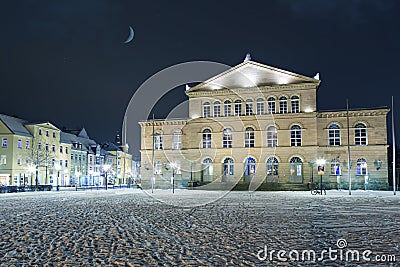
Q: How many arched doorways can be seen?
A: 5